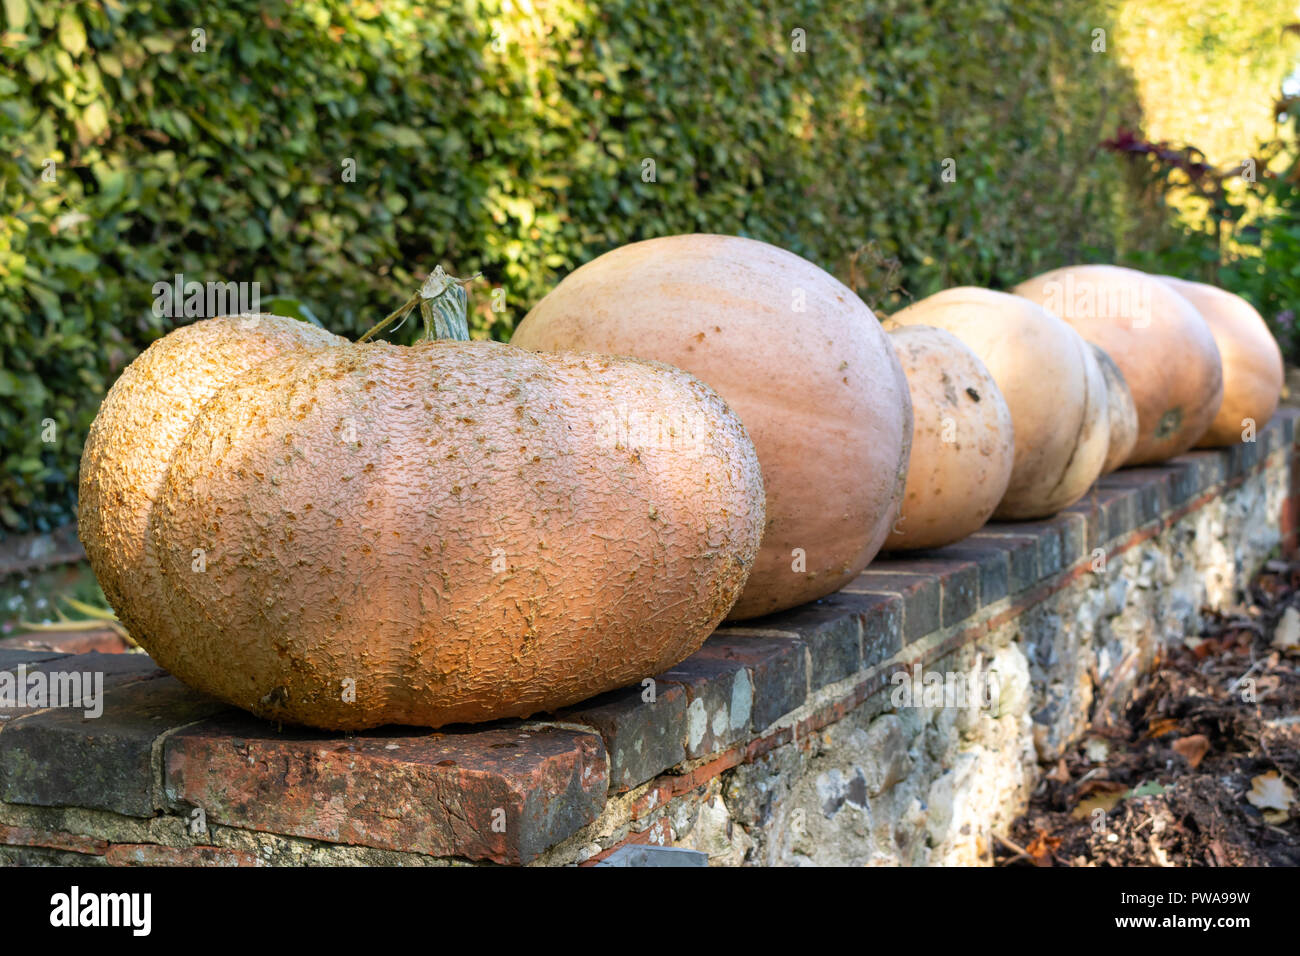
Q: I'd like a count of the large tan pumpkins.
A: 7